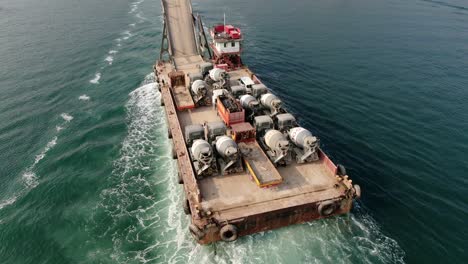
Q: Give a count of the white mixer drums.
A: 8